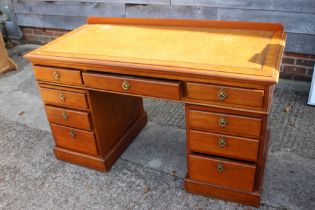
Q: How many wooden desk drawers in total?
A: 9